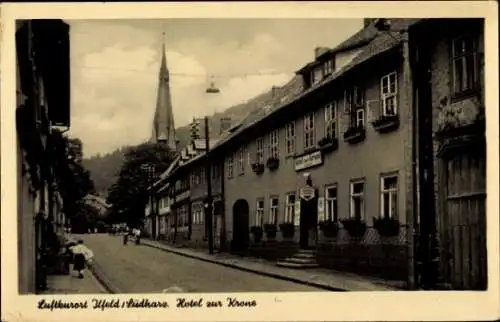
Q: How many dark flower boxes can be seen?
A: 11